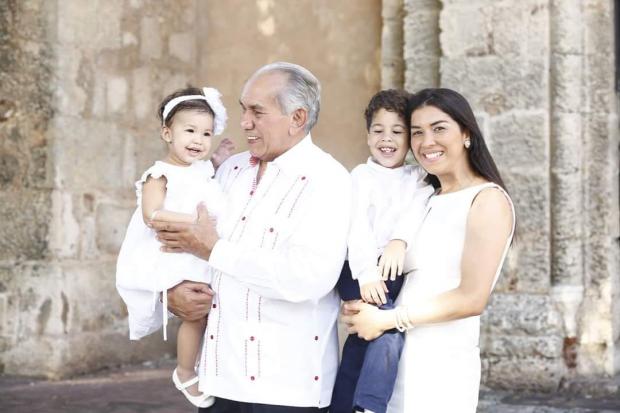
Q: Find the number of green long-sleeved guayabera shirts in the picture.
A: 0